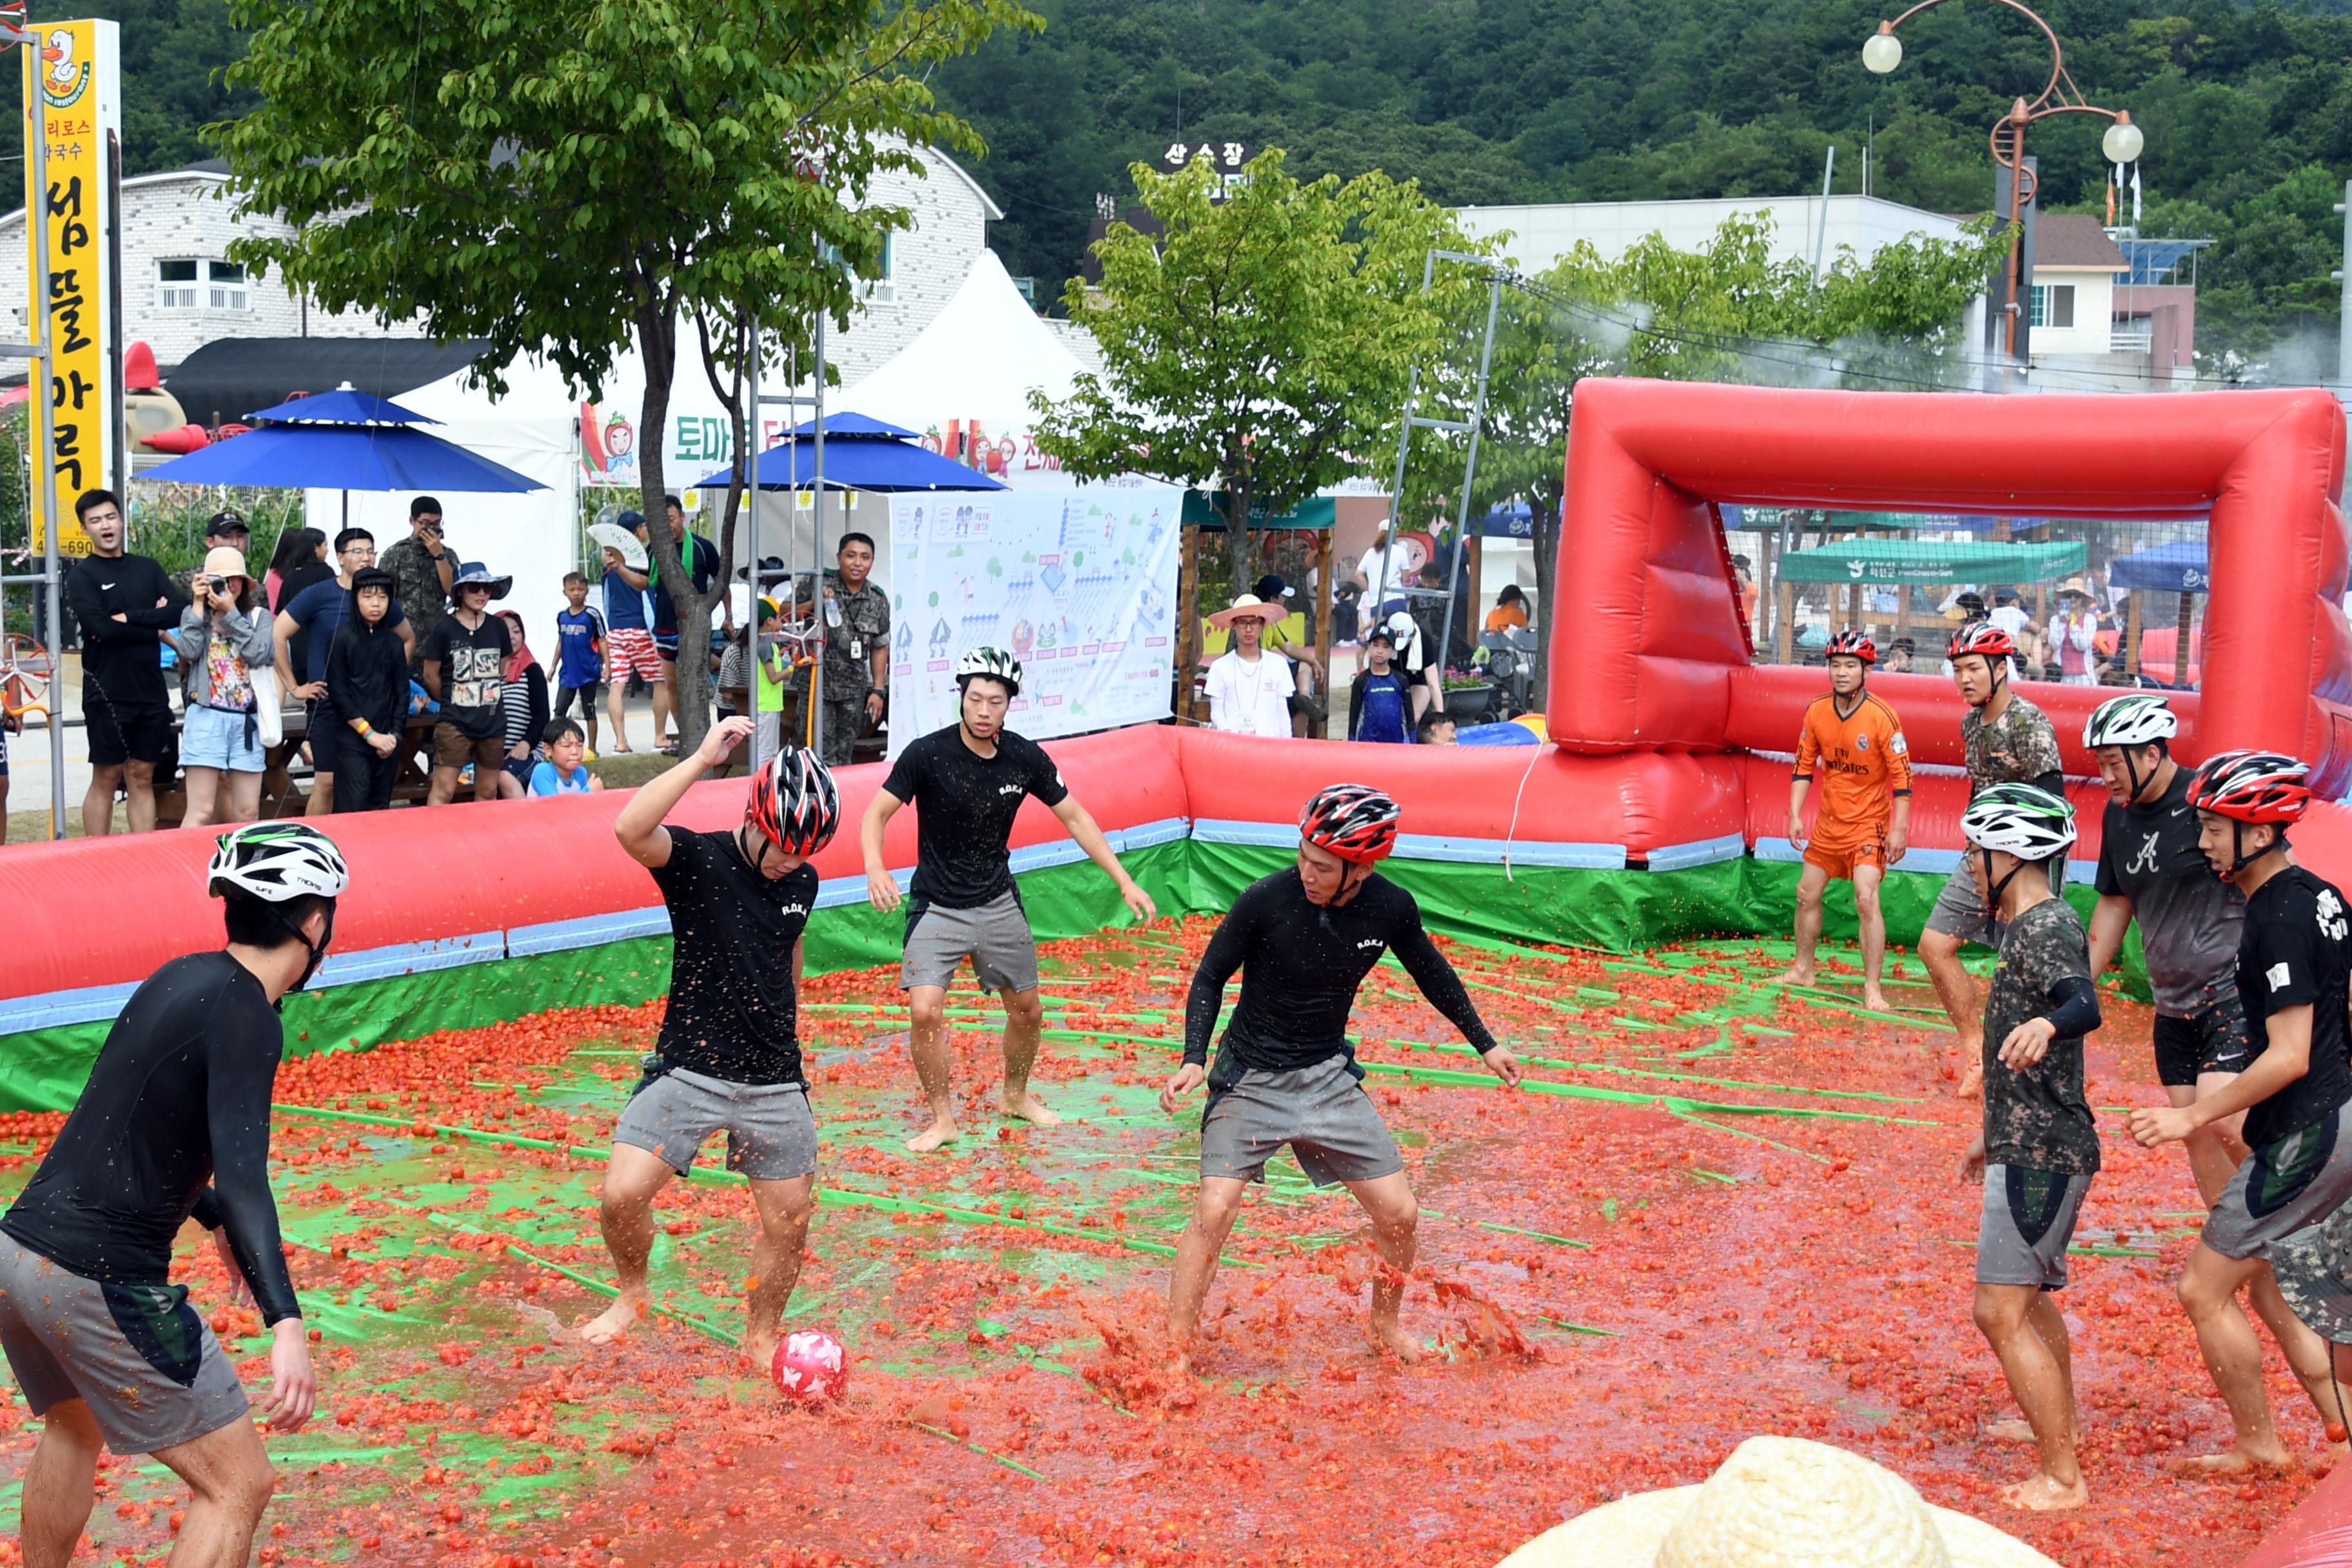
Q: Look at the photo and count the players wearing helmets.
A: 9